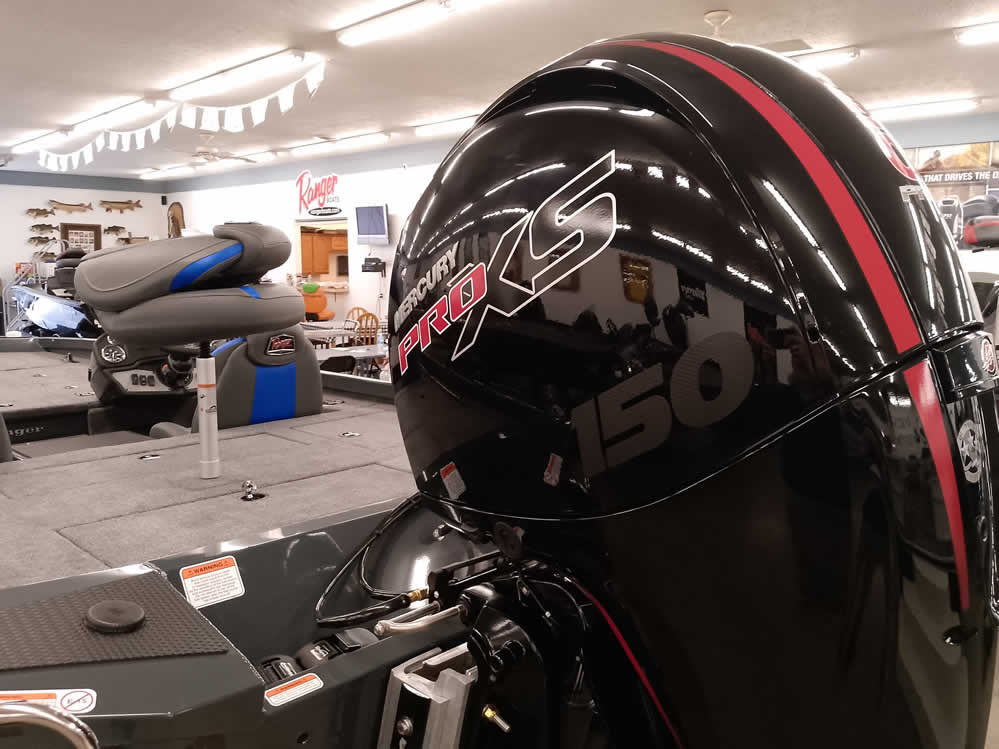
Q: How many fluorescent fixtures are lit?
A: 11